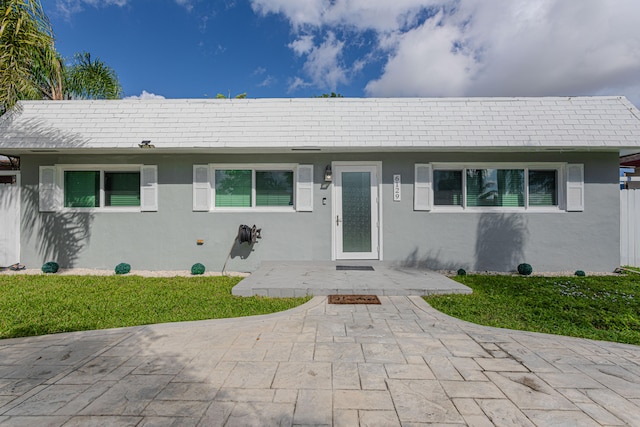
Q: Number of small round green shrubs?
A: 6